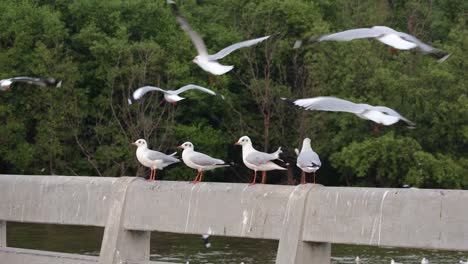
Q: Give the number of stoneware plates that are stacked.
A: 0